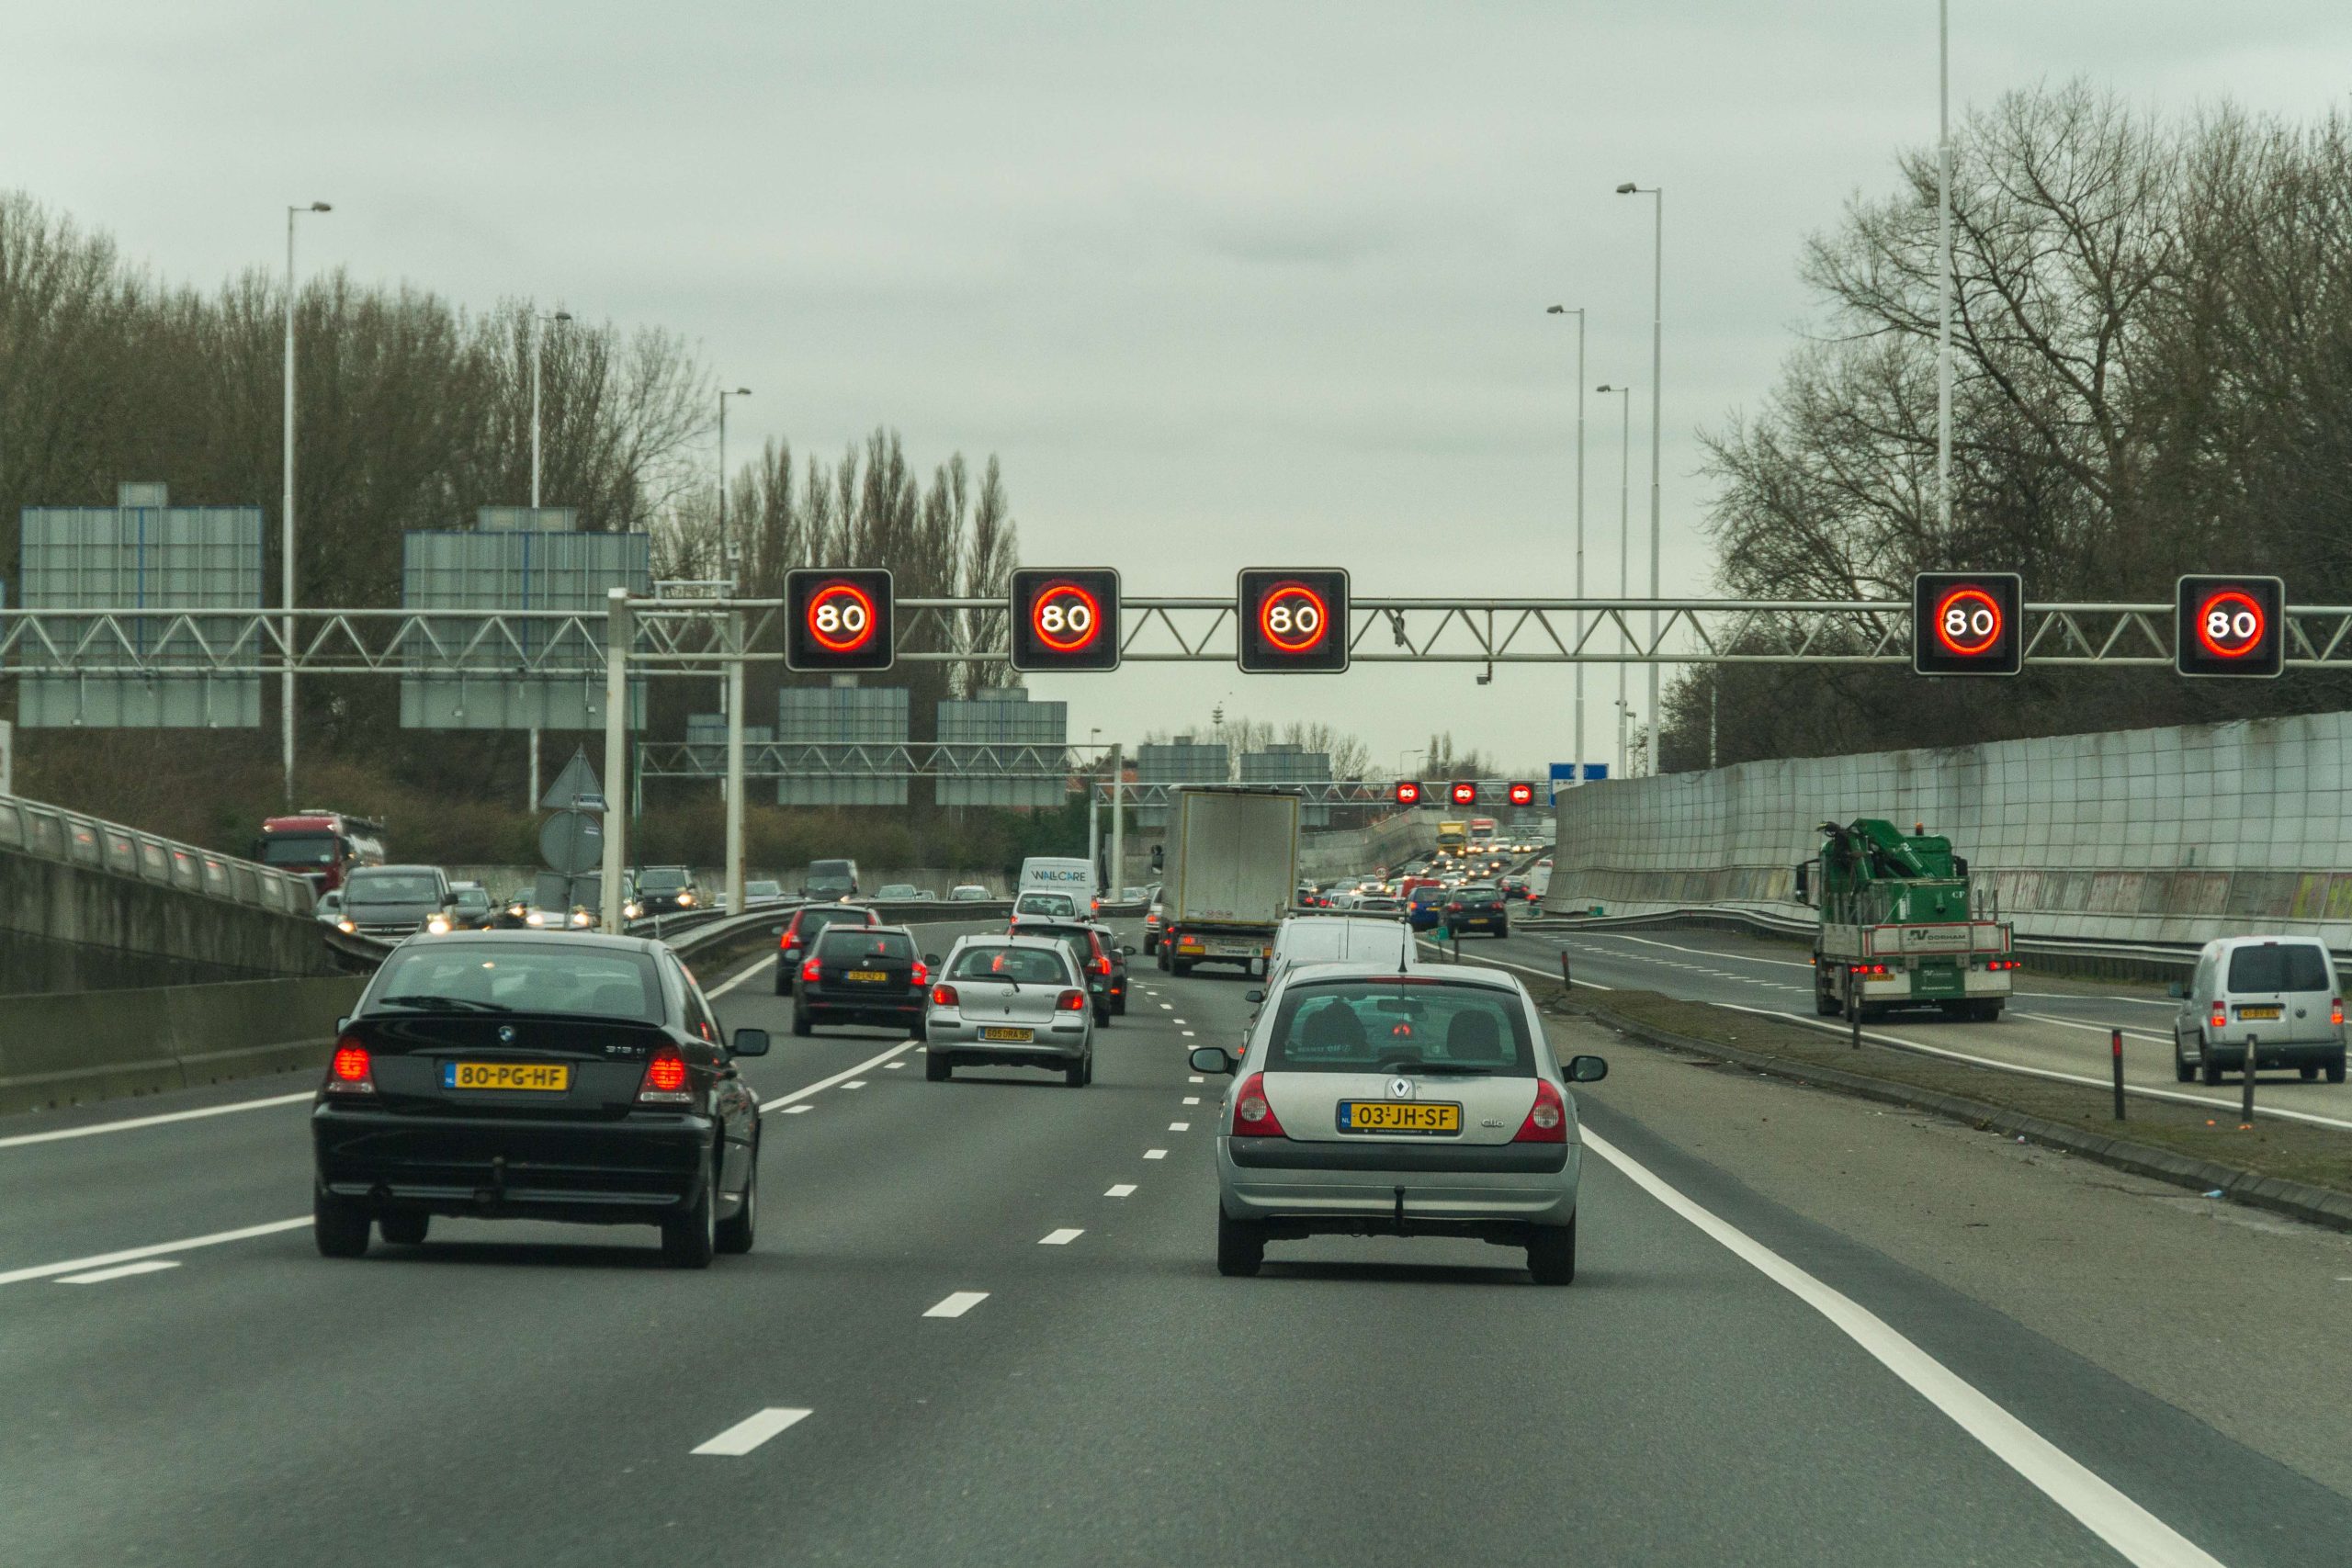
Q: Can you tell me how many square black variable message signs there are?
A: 8